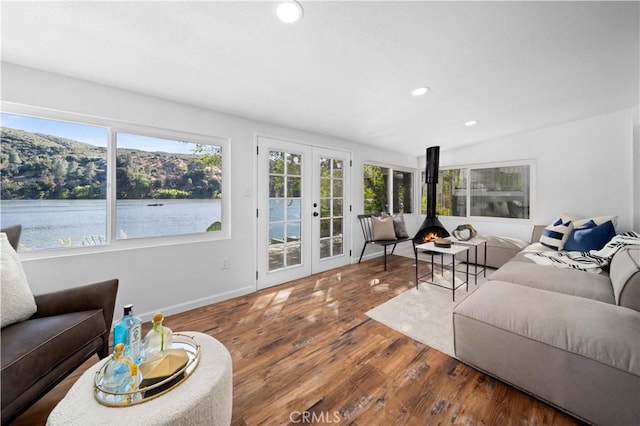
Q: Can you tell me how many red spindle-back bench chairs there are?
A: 0